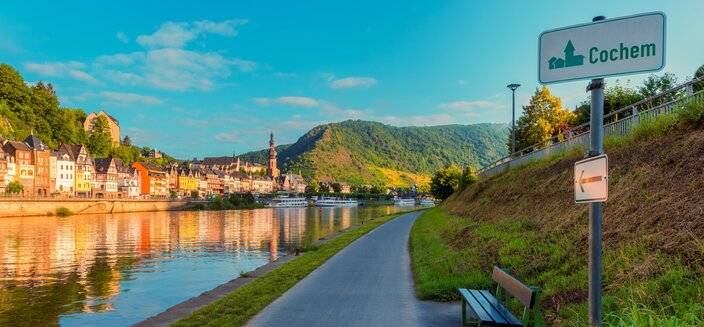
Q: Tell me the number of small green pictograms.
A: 1